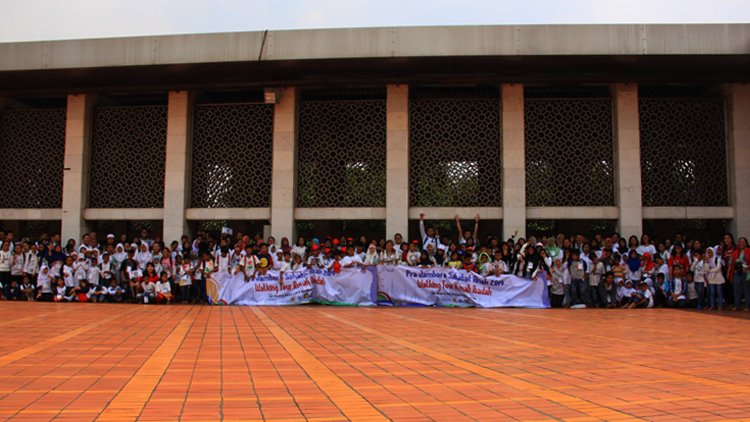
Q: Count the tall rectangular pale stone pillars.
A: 7